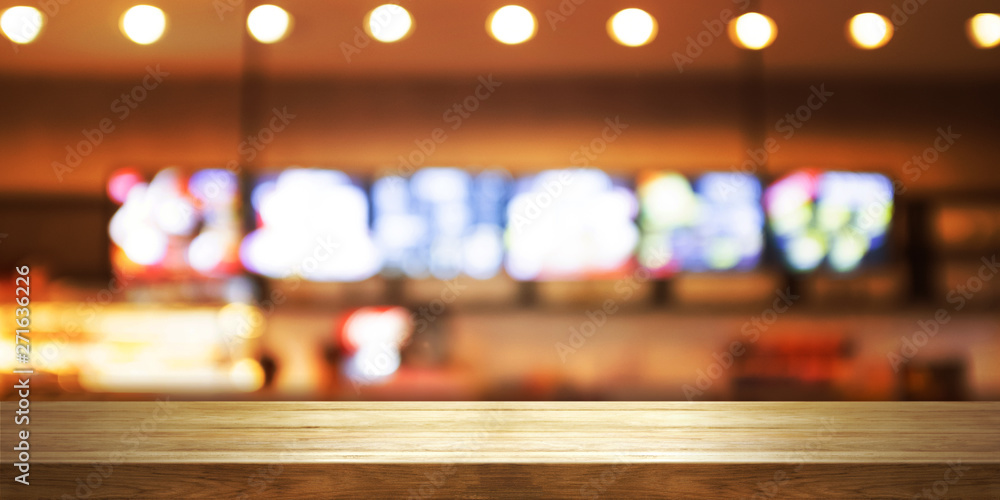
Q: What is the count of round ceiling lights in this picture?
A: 9